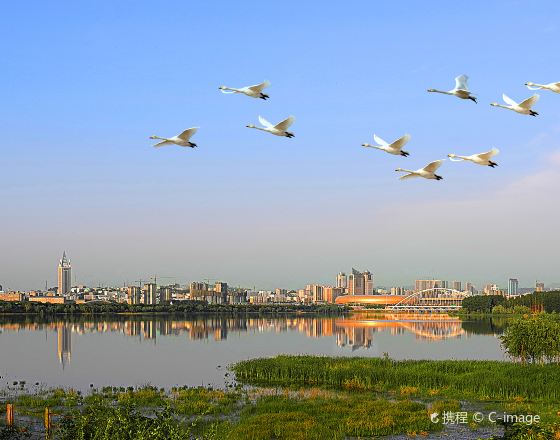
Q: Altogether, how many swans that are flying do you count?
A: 9